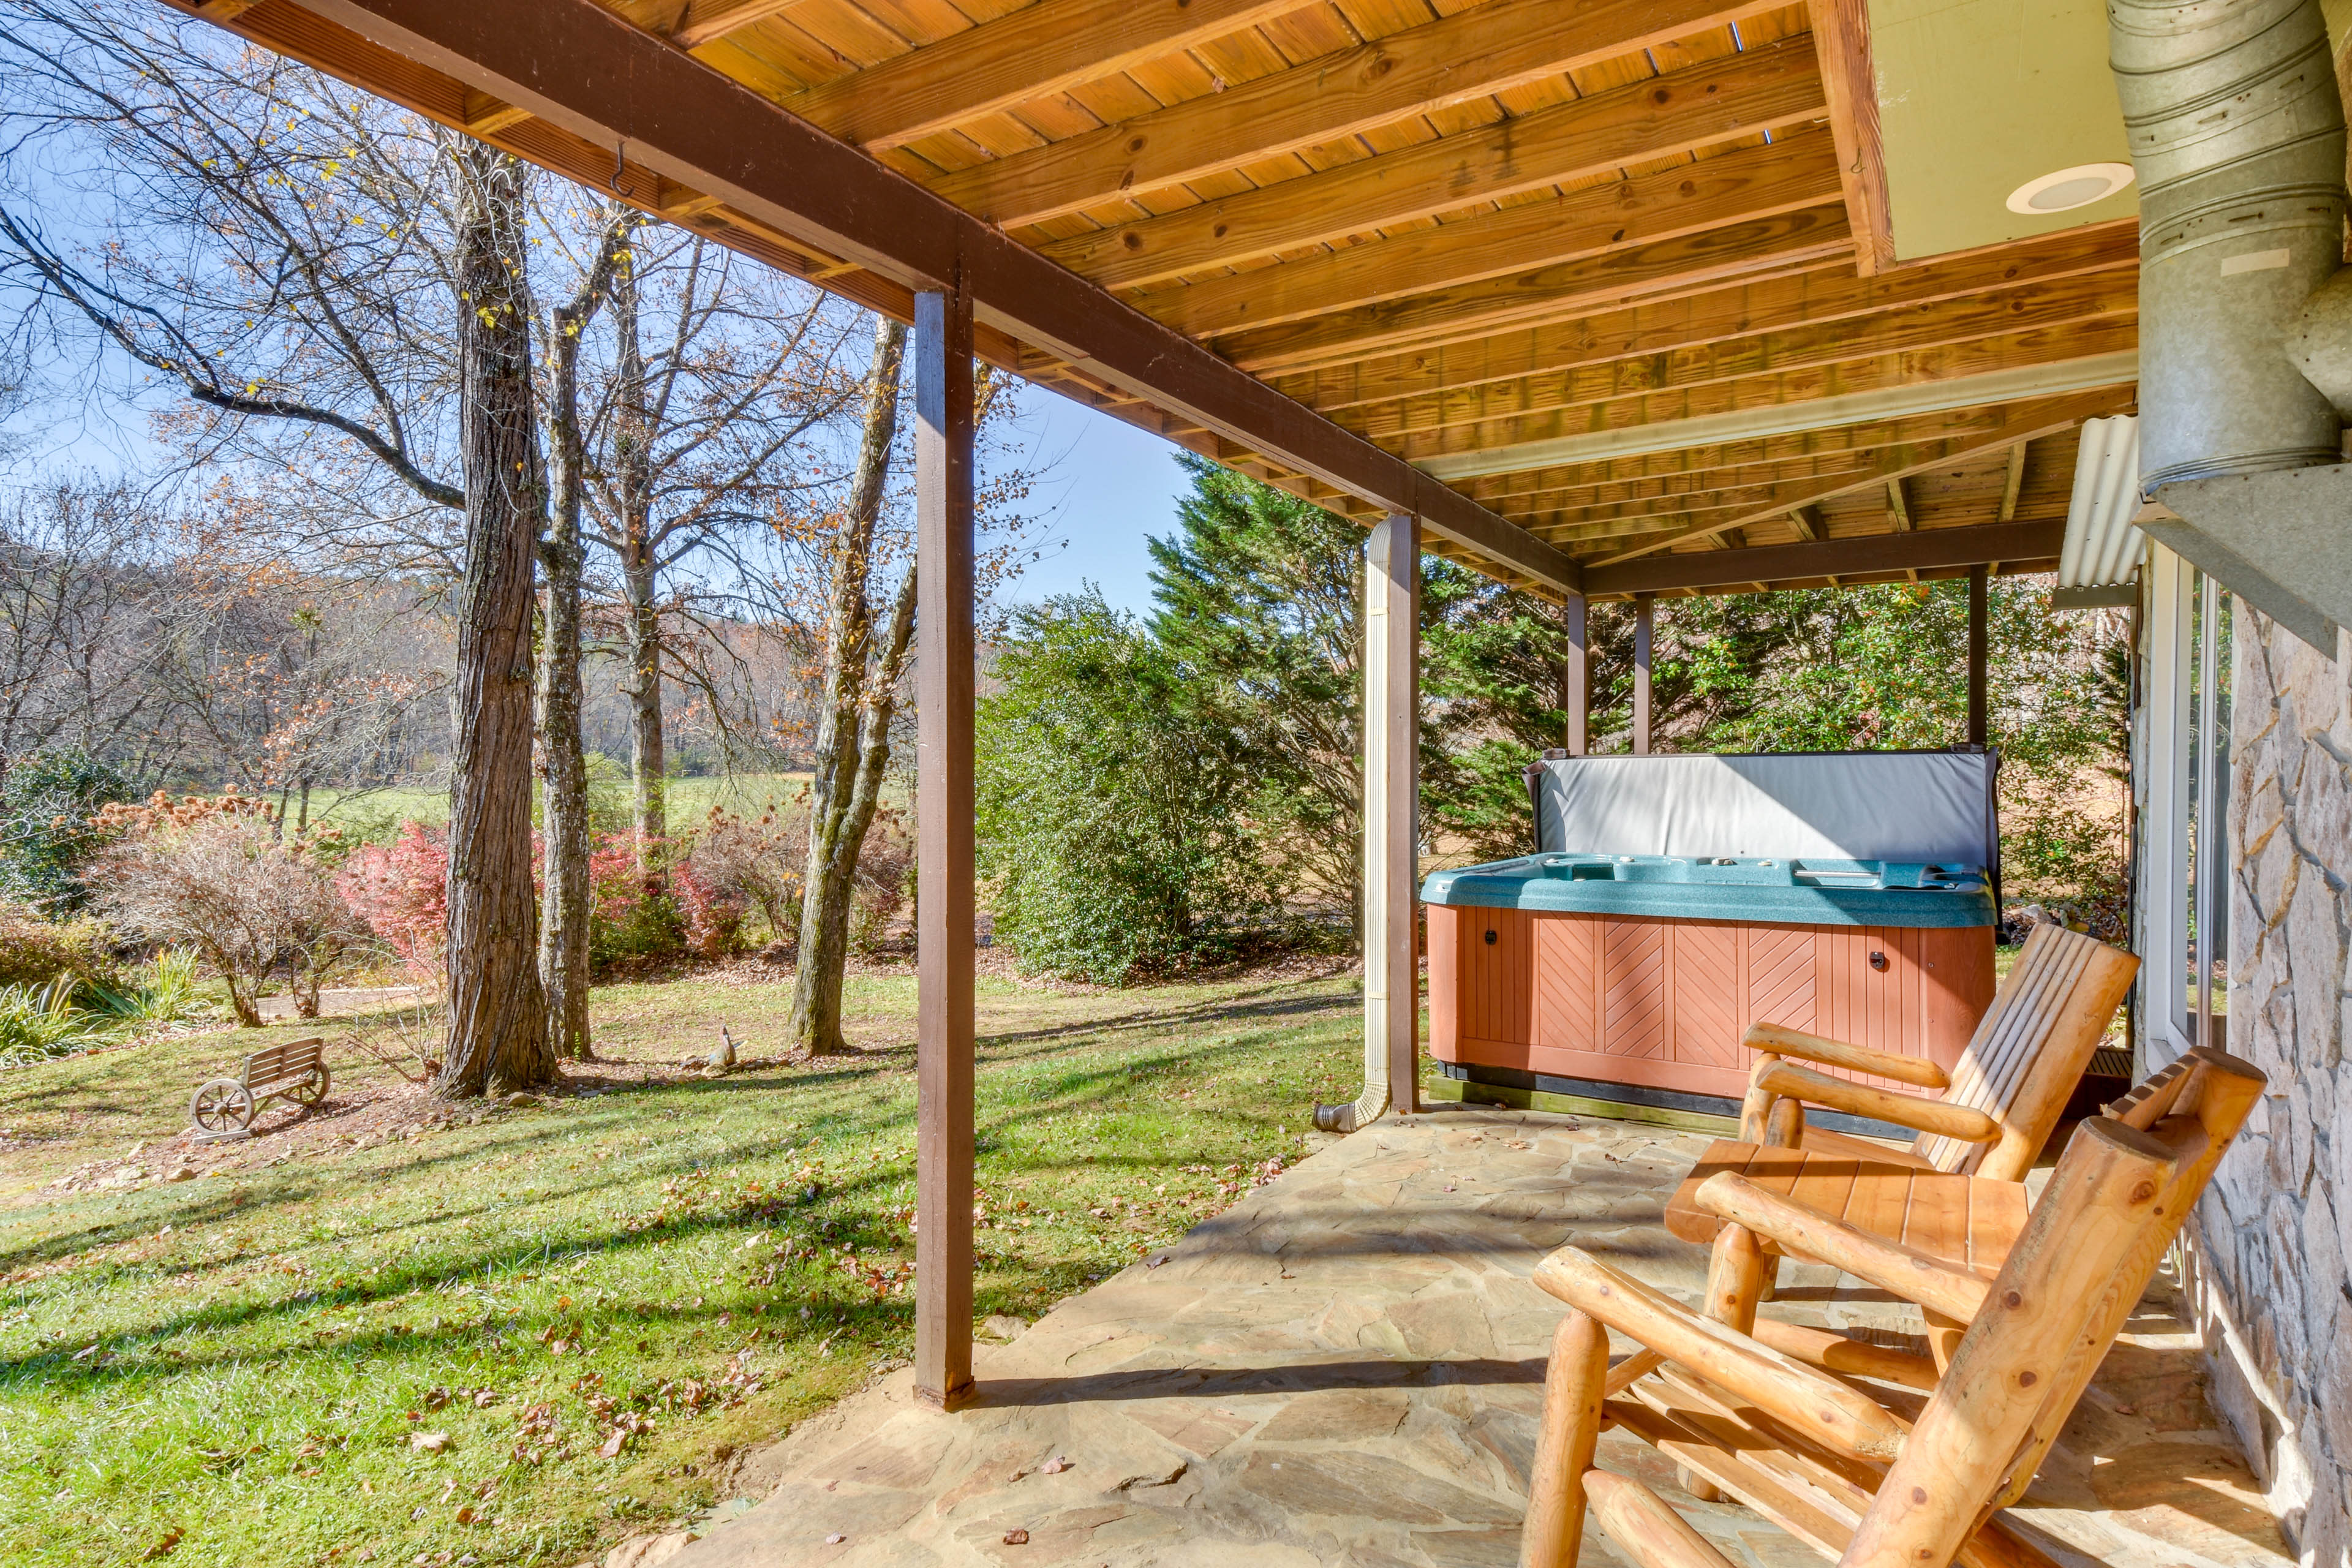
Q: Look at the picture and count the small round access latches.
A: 2